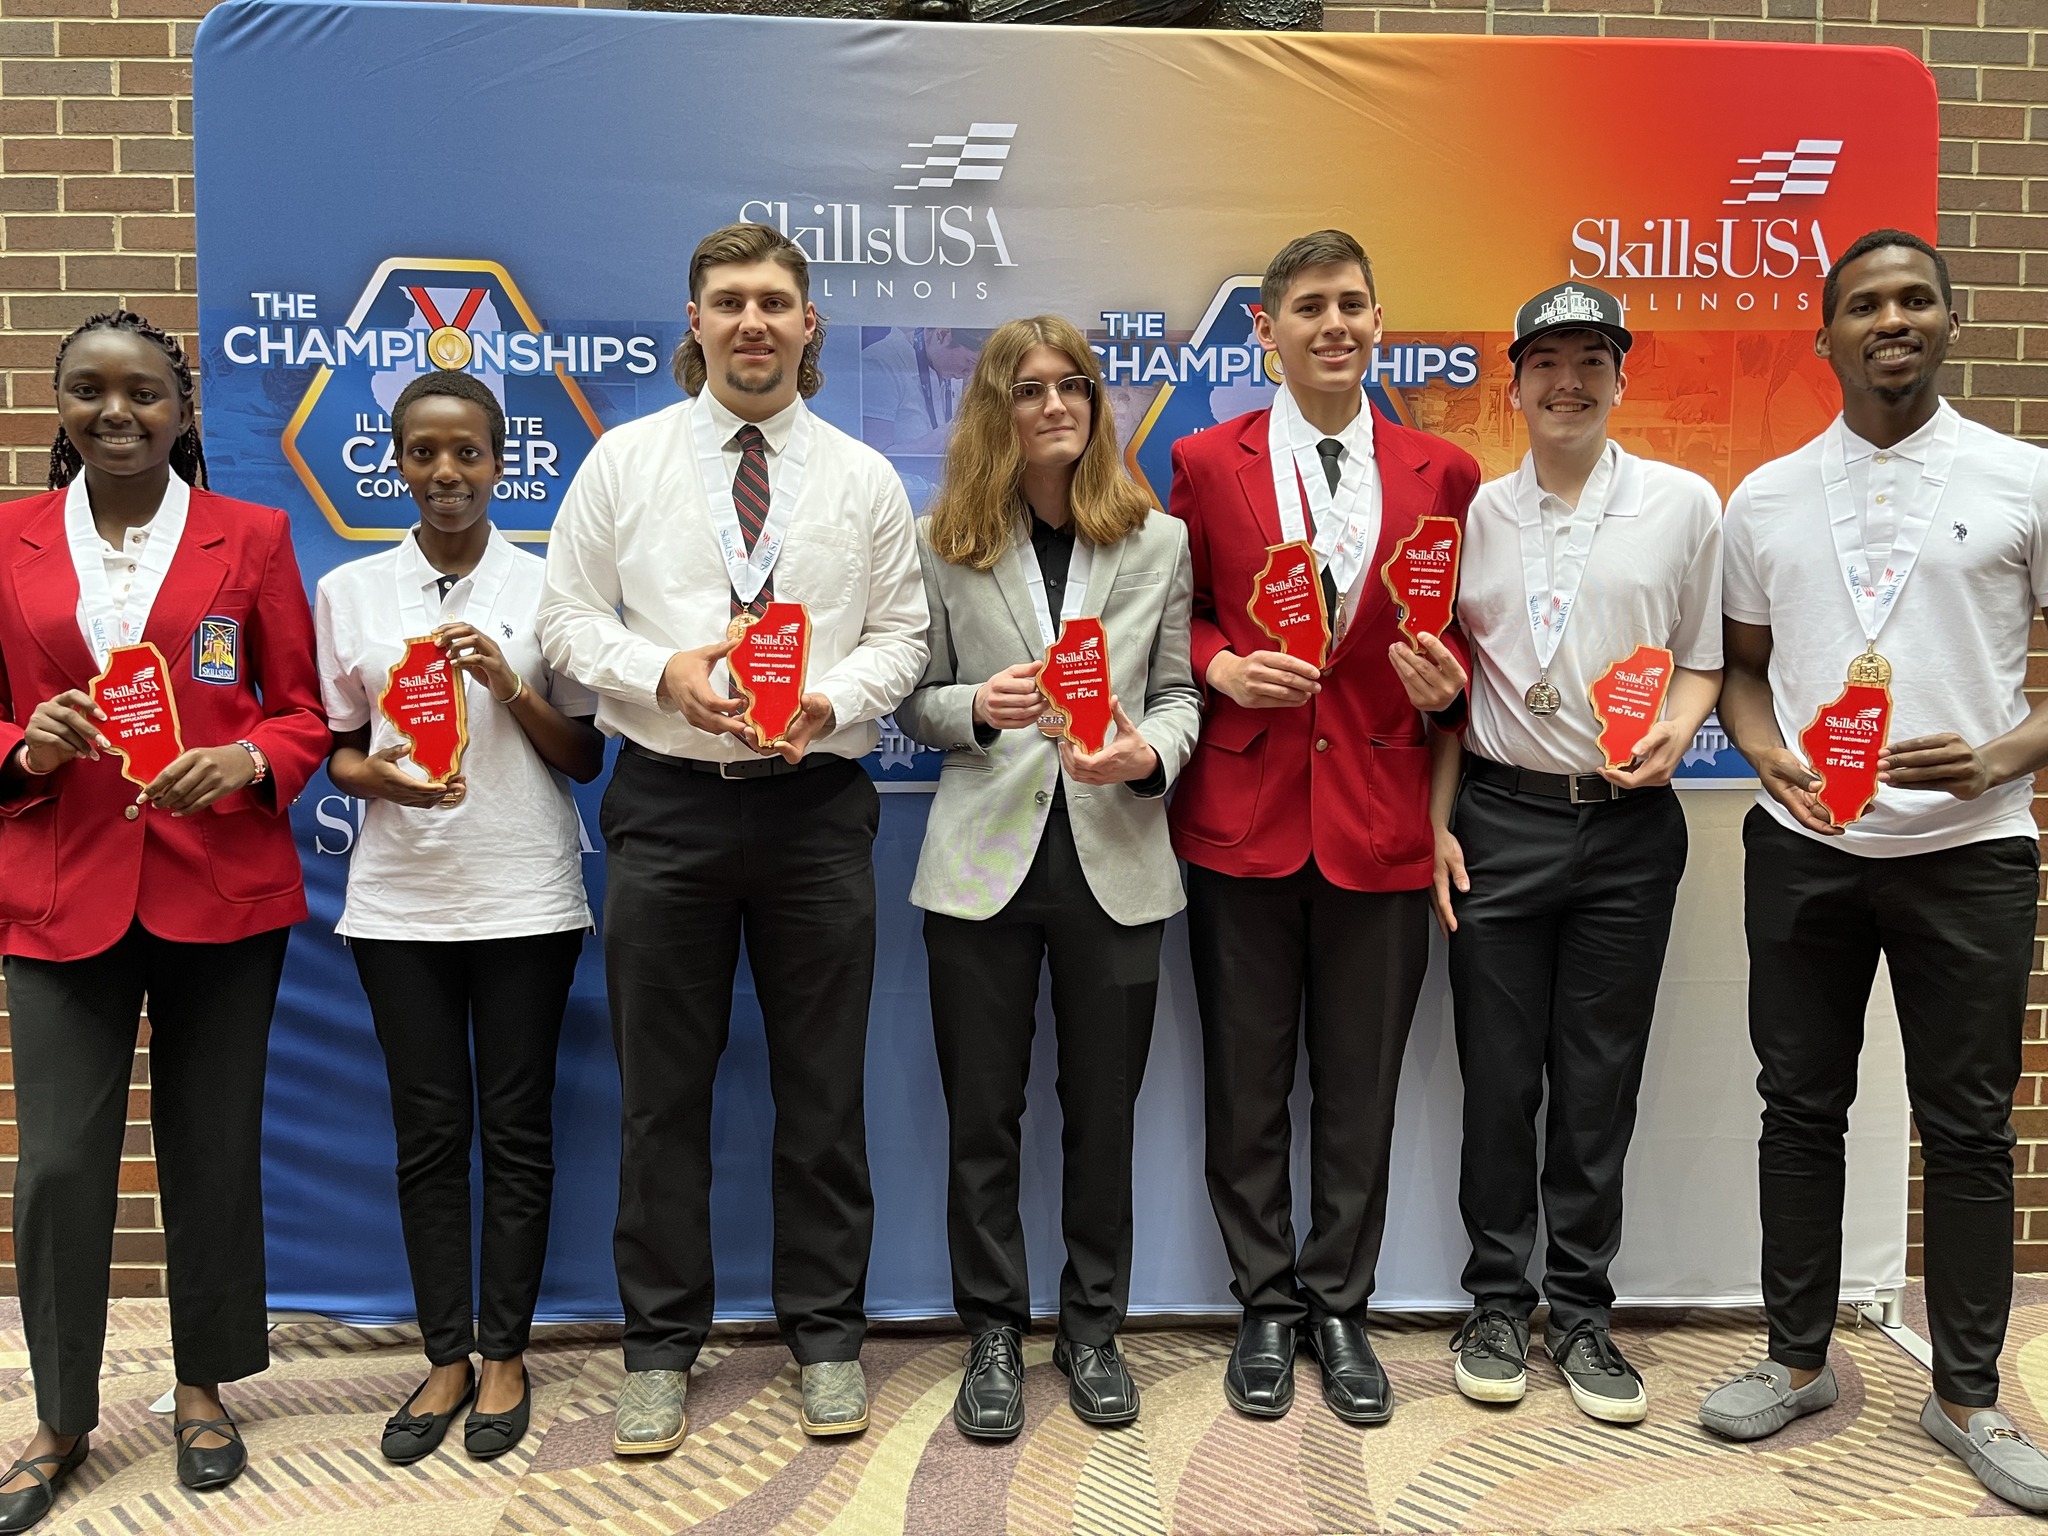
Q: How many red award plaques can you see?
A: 8